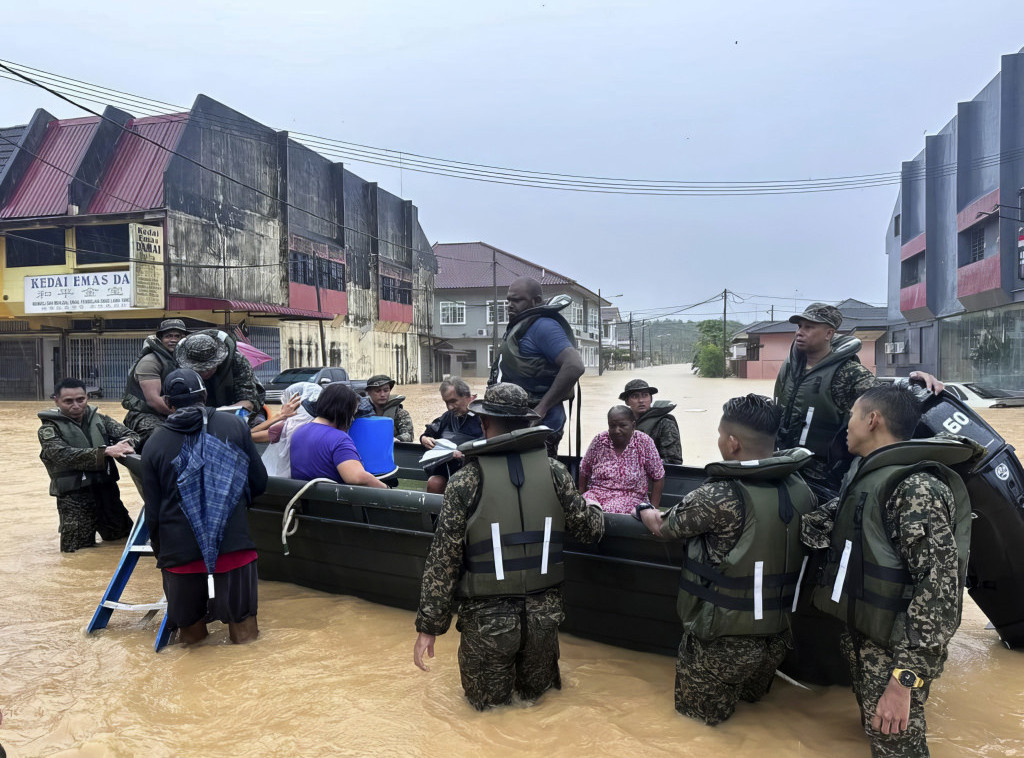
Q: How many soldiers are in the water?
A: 6